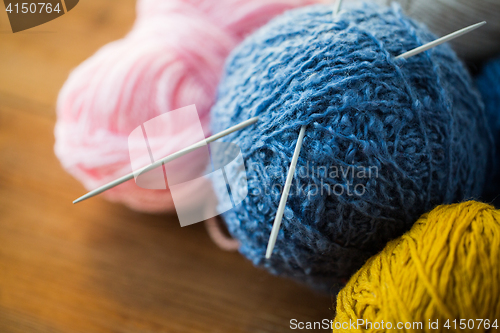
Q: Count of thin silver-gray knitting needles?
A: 2